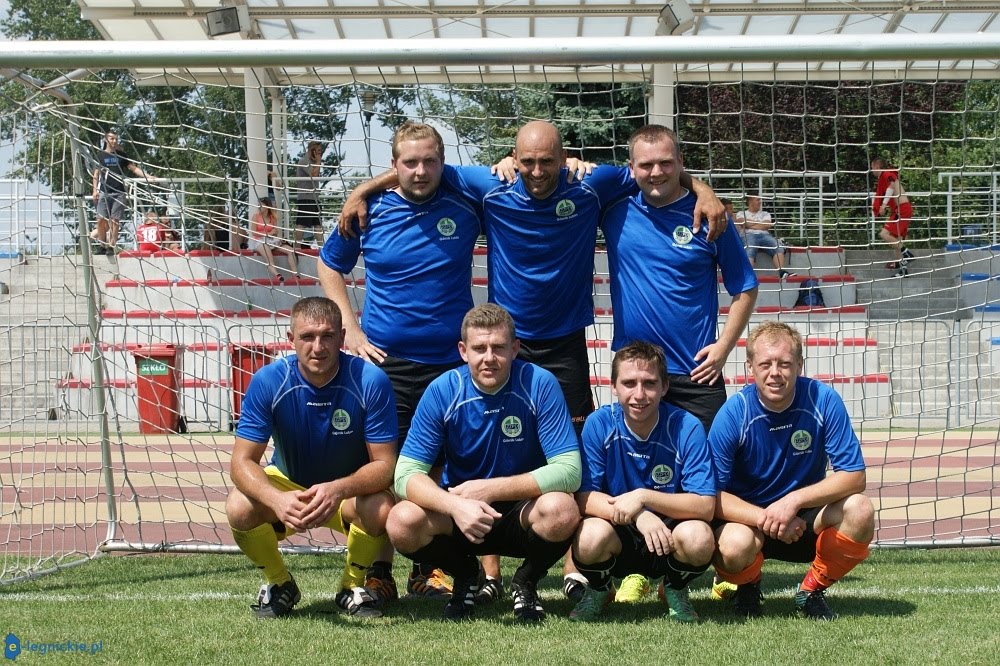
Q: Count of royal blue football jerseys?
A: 7